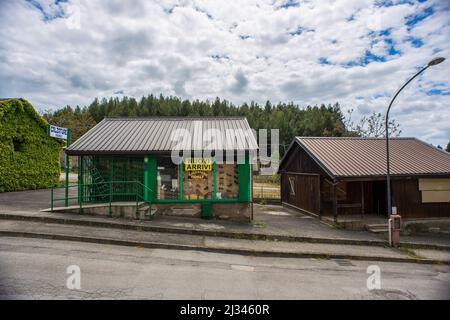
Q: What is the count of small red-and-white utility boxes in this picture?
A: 1